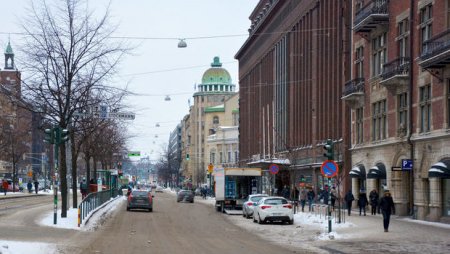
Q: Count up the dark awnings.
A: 3